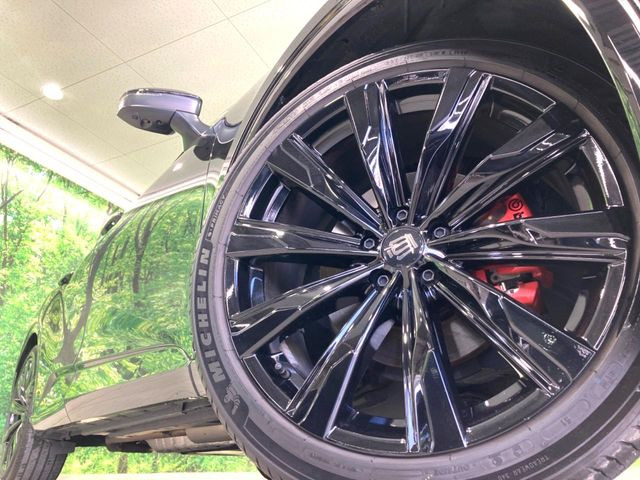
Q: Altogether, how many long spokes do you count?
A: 10